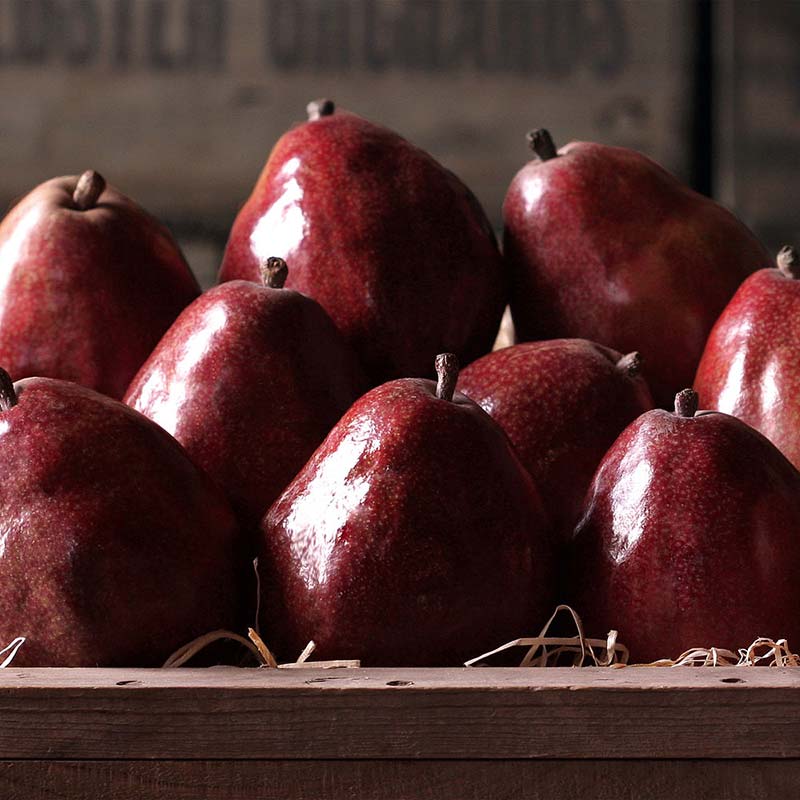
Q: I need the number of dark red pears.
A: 9